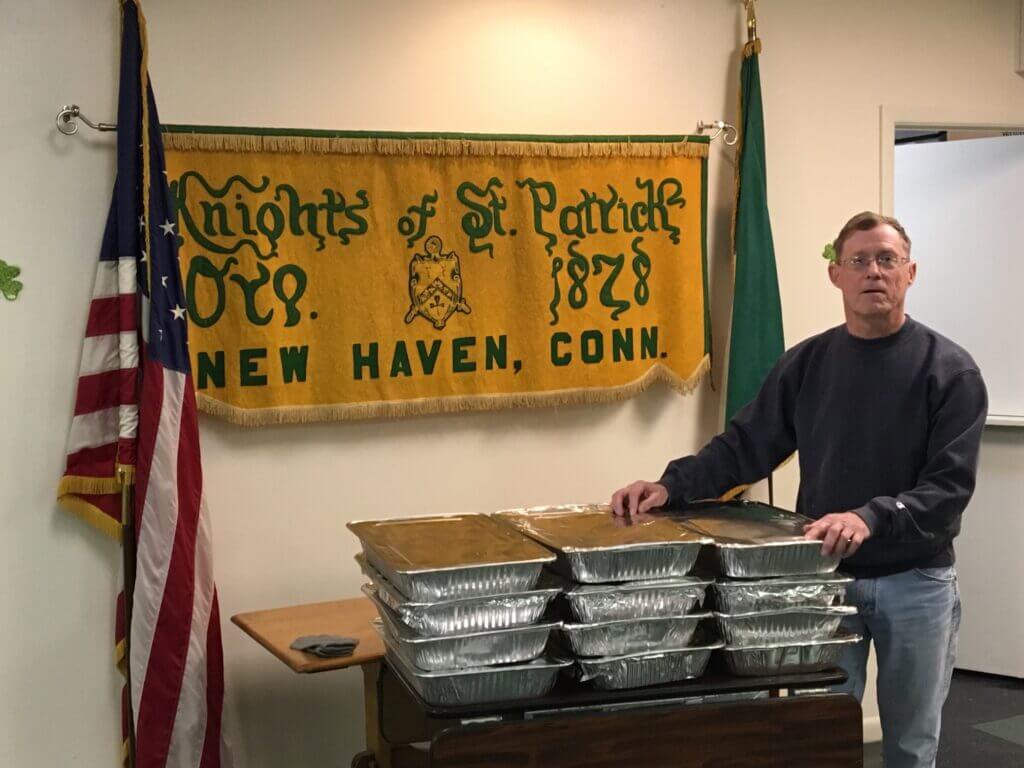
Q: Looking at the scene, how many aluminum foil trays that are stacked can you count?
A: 12